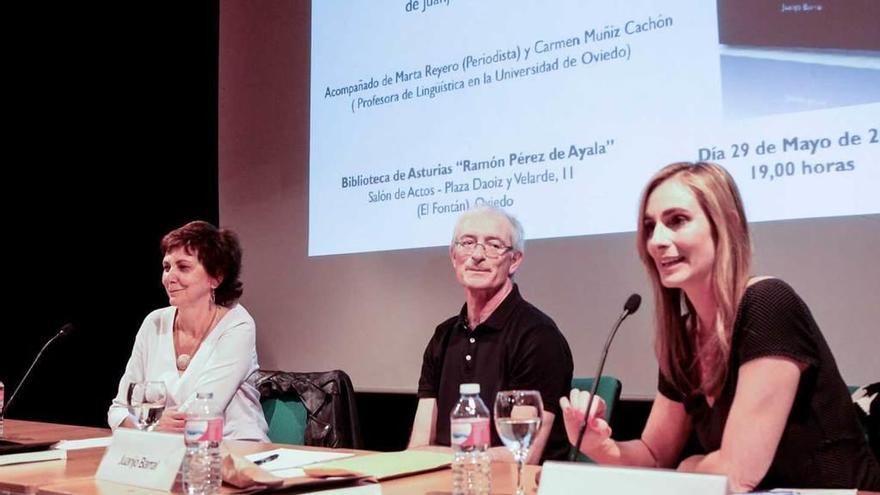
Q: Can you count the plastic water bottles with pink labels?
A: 2